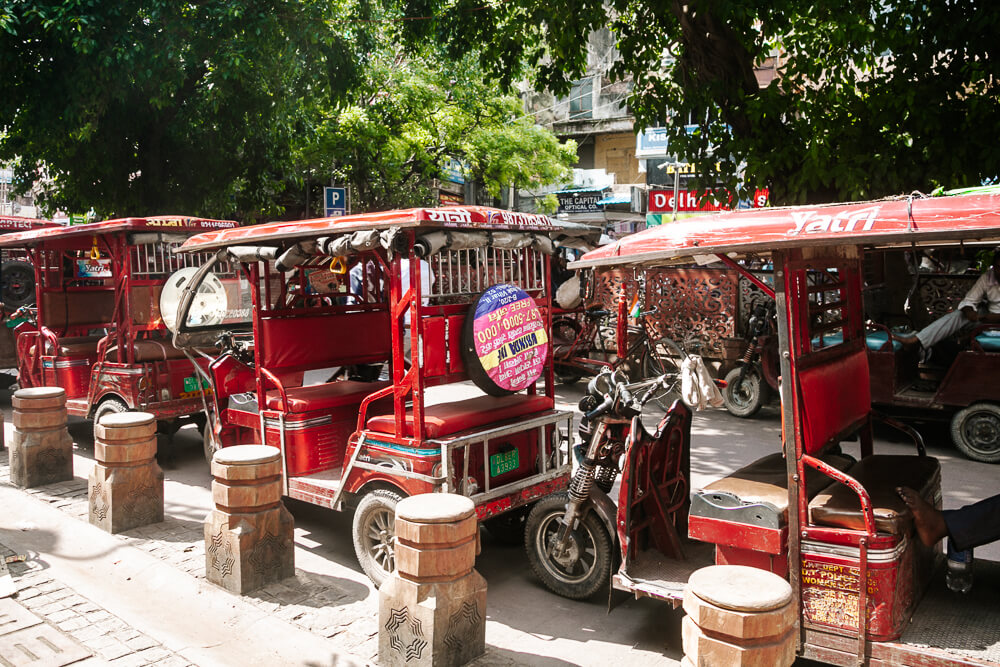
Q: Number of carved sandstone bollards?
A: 5